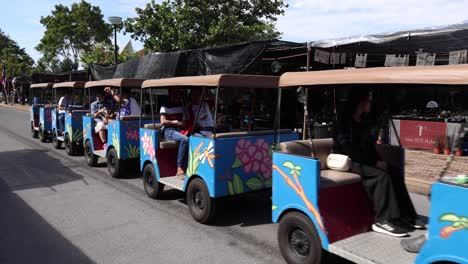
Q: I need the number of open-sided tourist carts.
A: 5